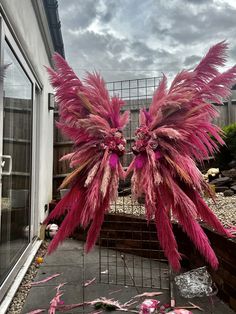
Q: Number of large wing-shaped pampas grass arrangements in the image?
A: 2